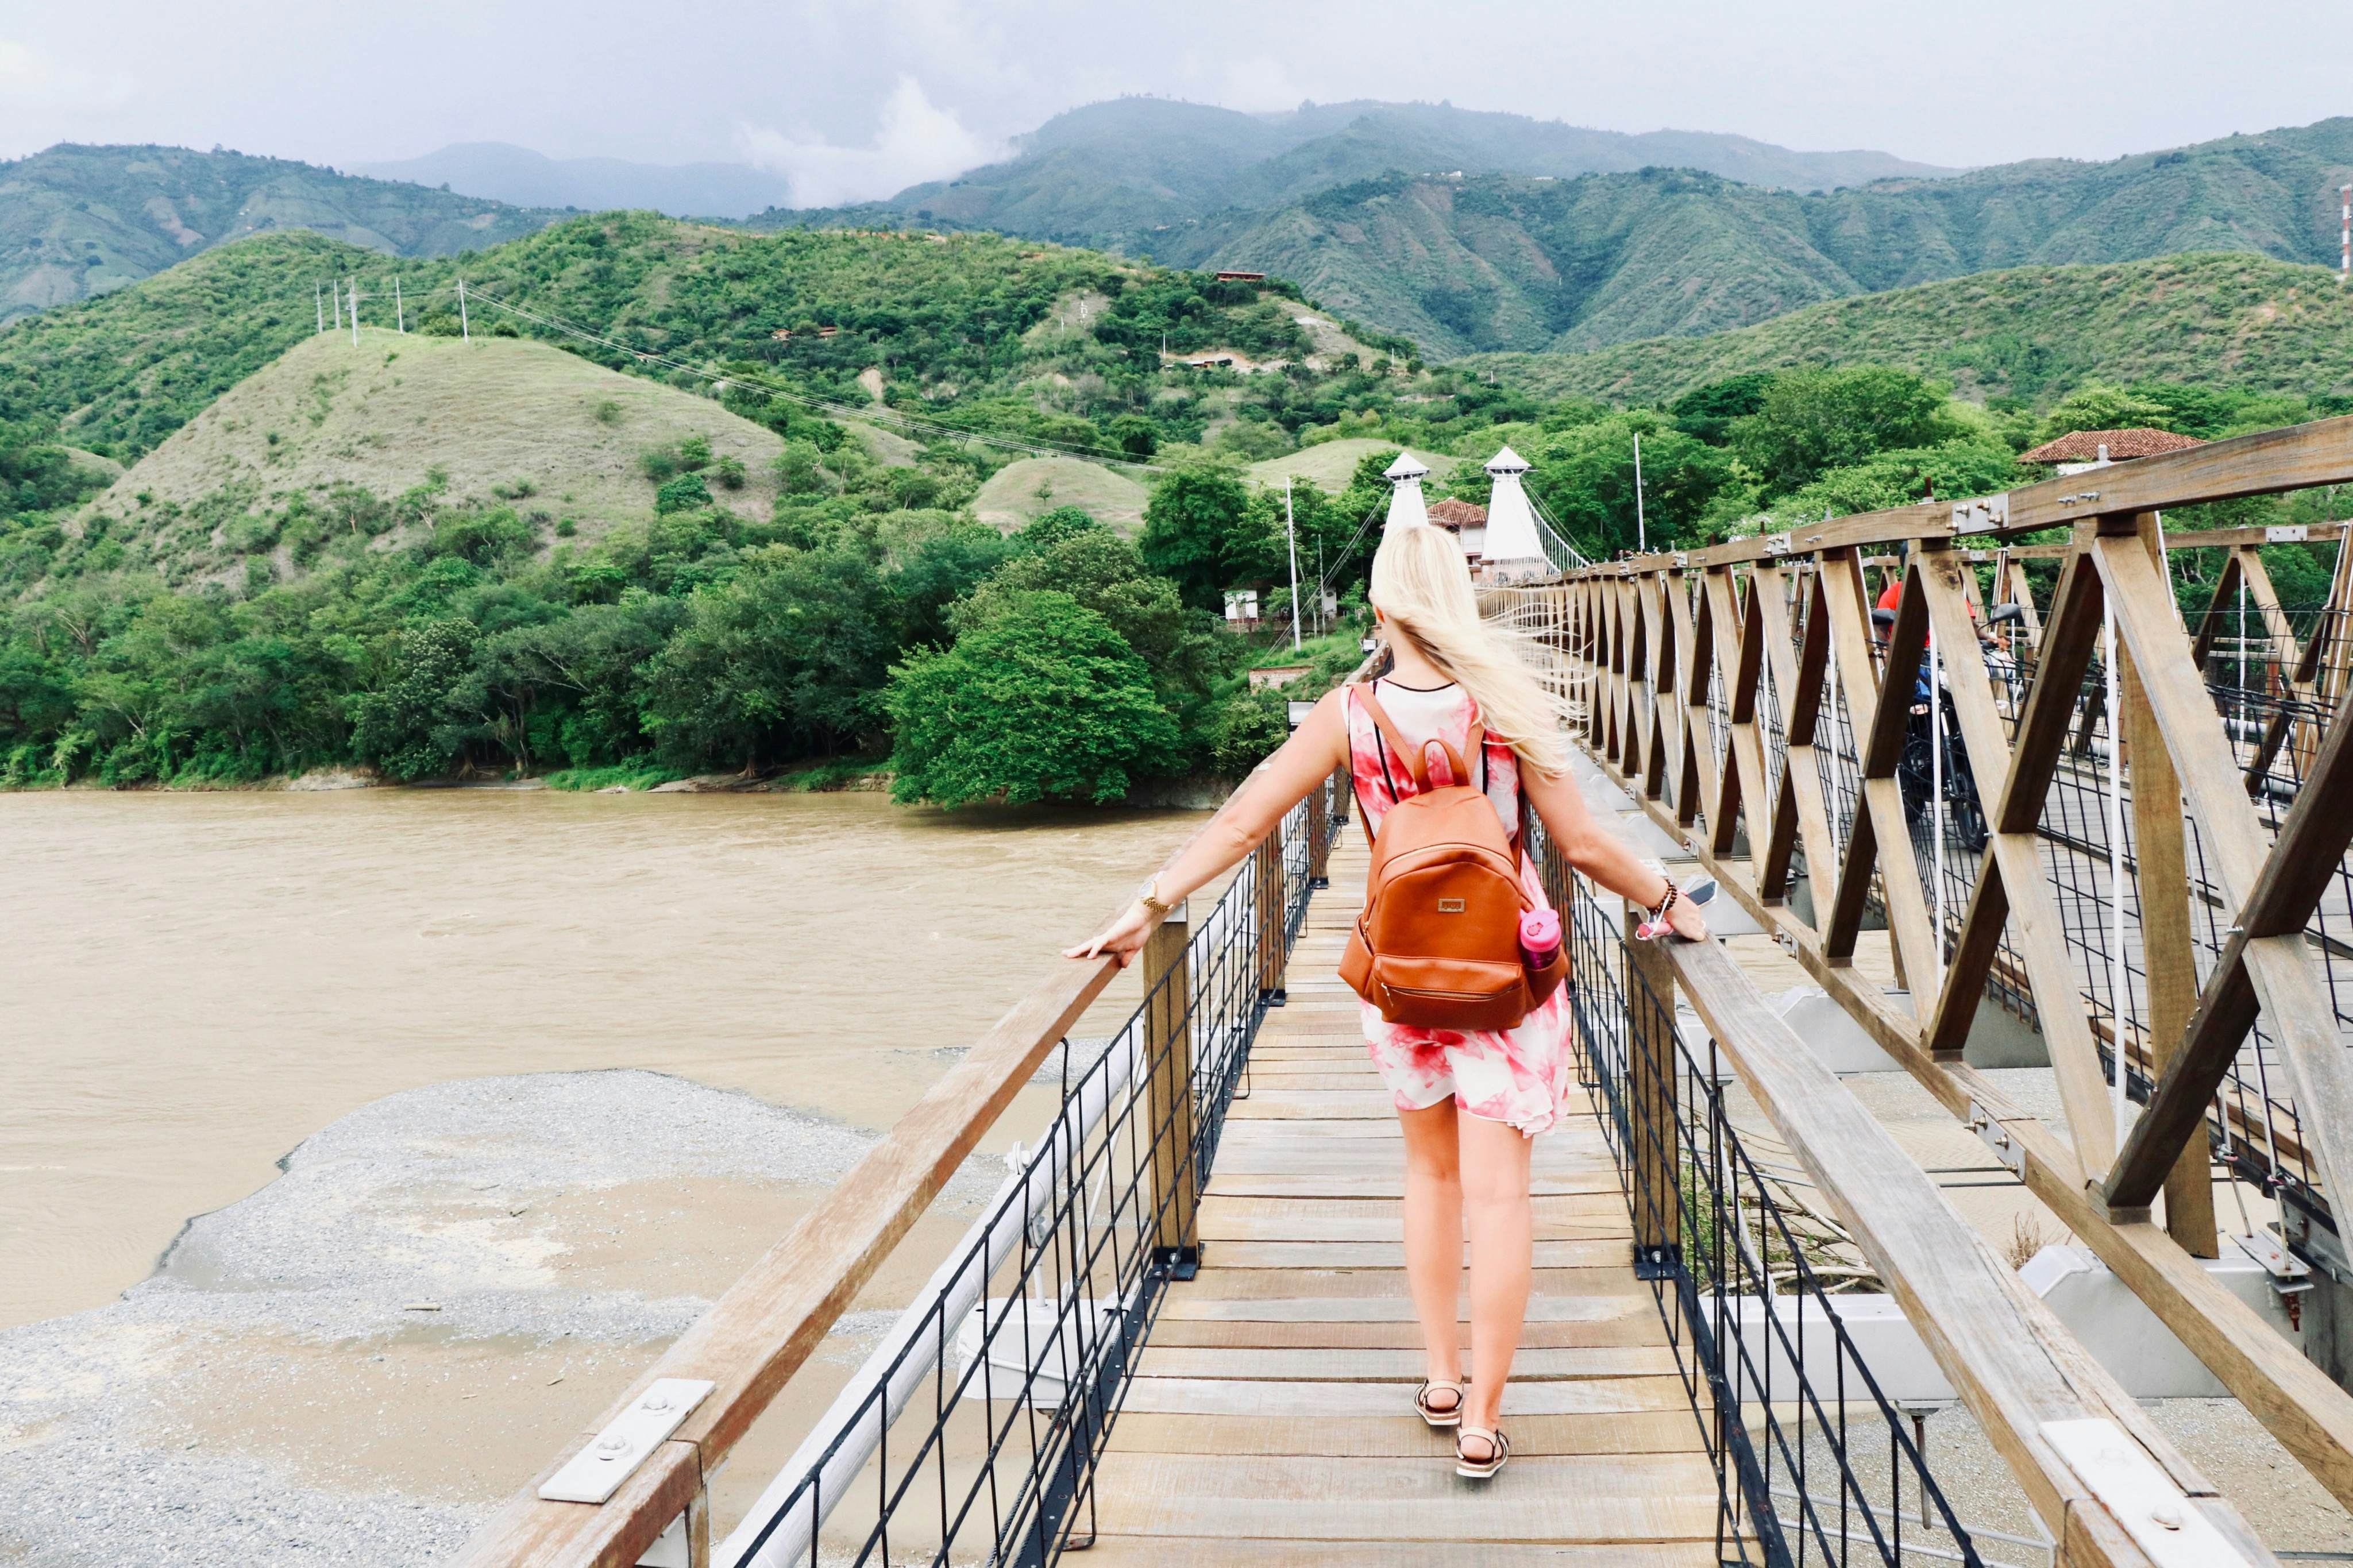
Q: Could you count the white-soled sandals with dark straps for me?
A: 2